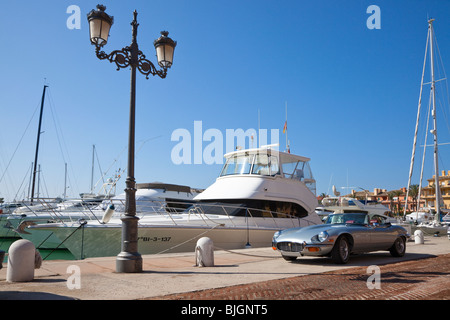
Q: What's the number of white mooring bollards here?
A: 3